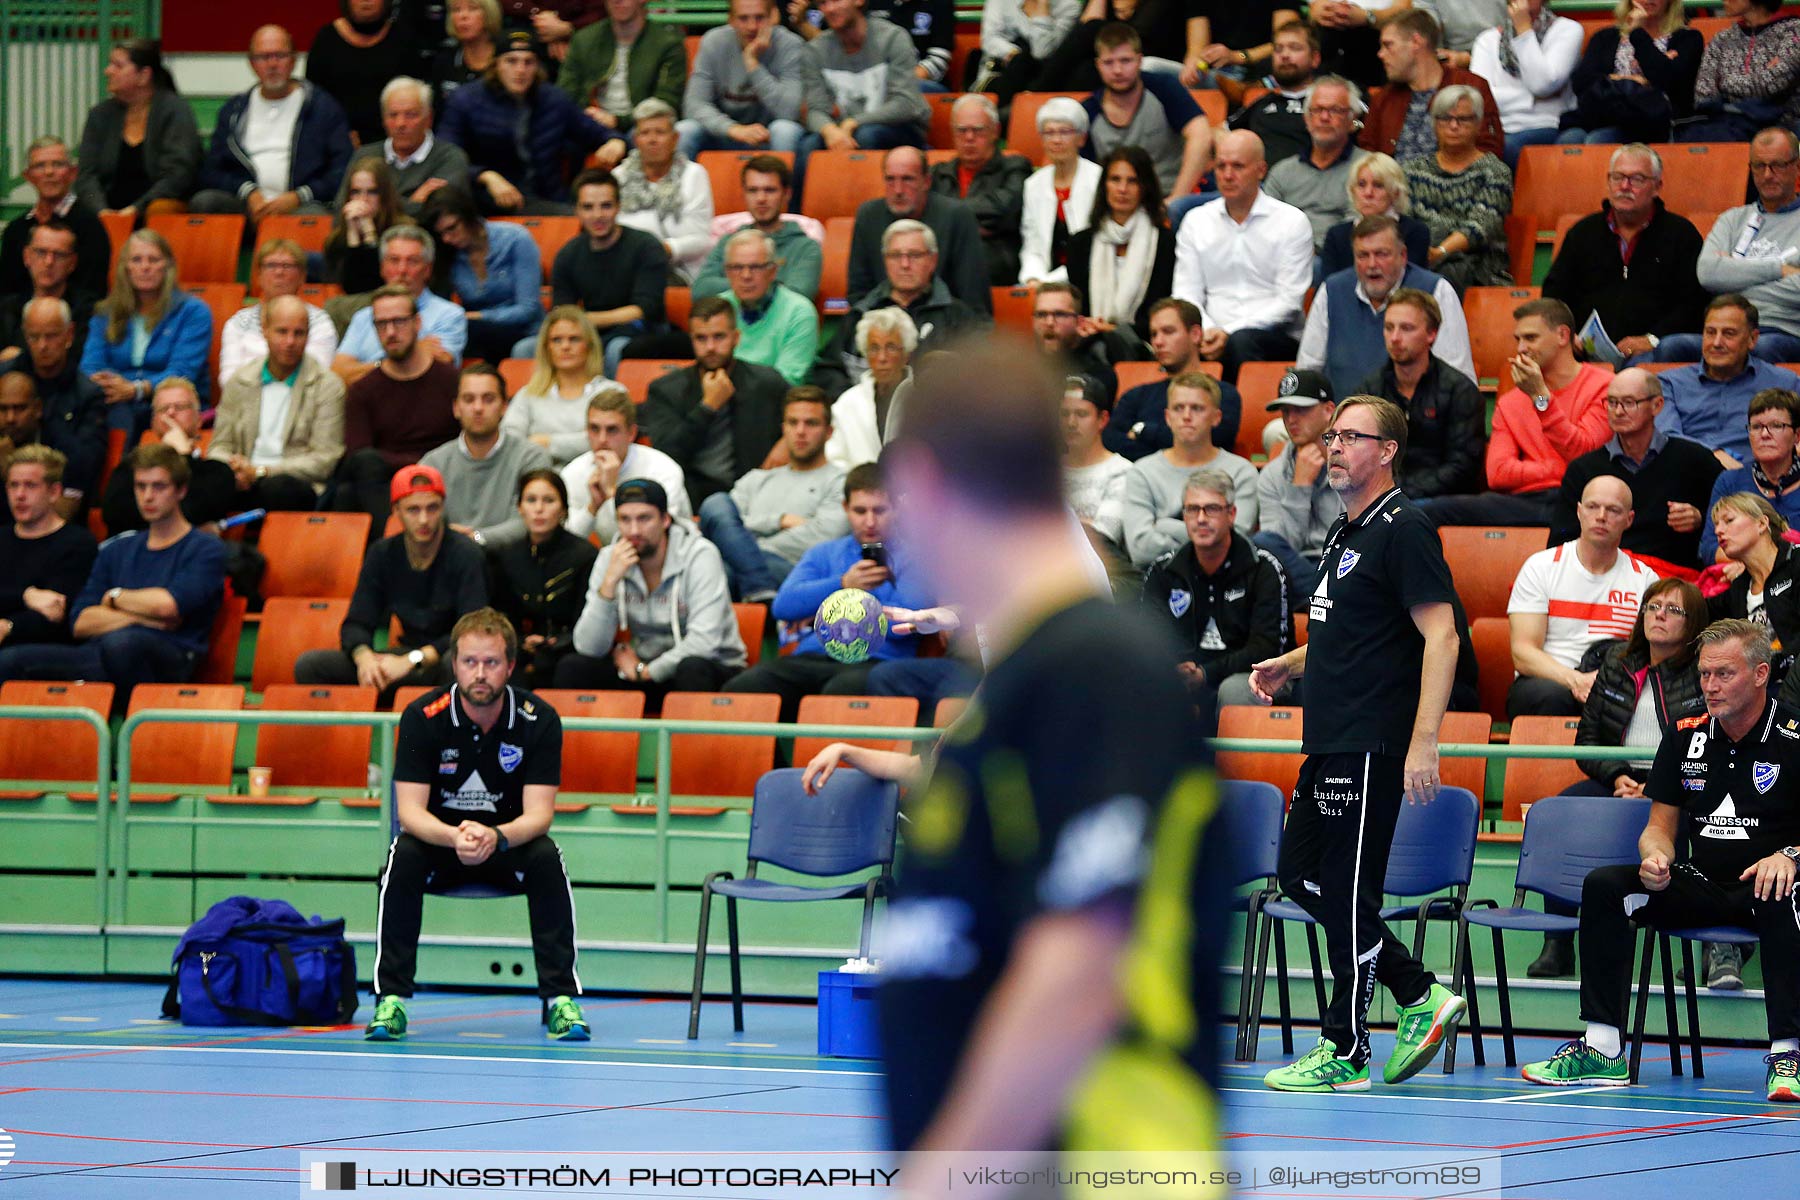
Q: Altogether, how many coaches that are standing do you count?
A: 1